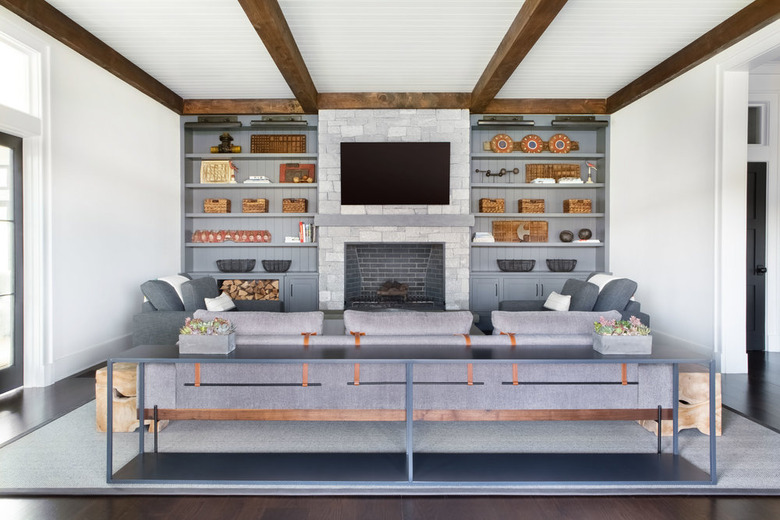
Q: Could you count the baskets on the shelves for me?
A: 10